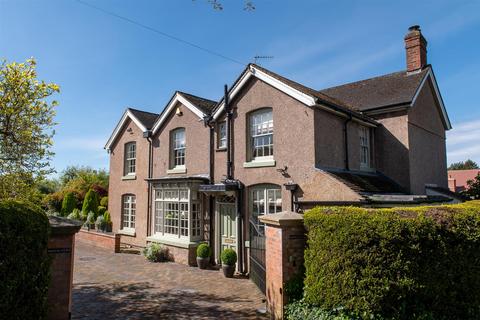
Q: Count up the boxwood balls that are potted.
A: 2